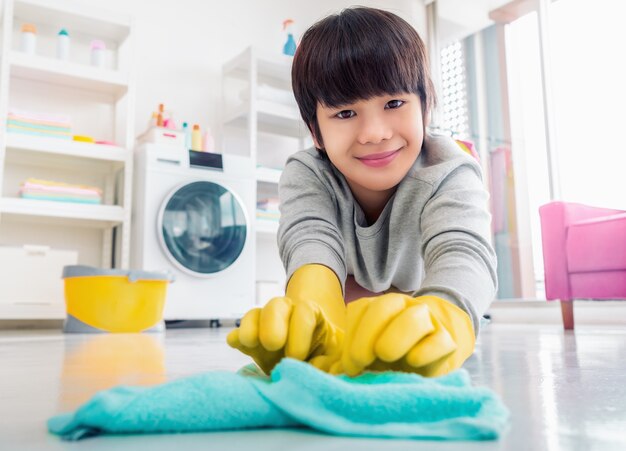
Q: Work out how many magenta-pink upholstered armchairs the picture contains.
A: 1